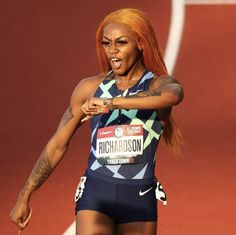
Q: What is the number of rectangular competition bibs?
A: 1